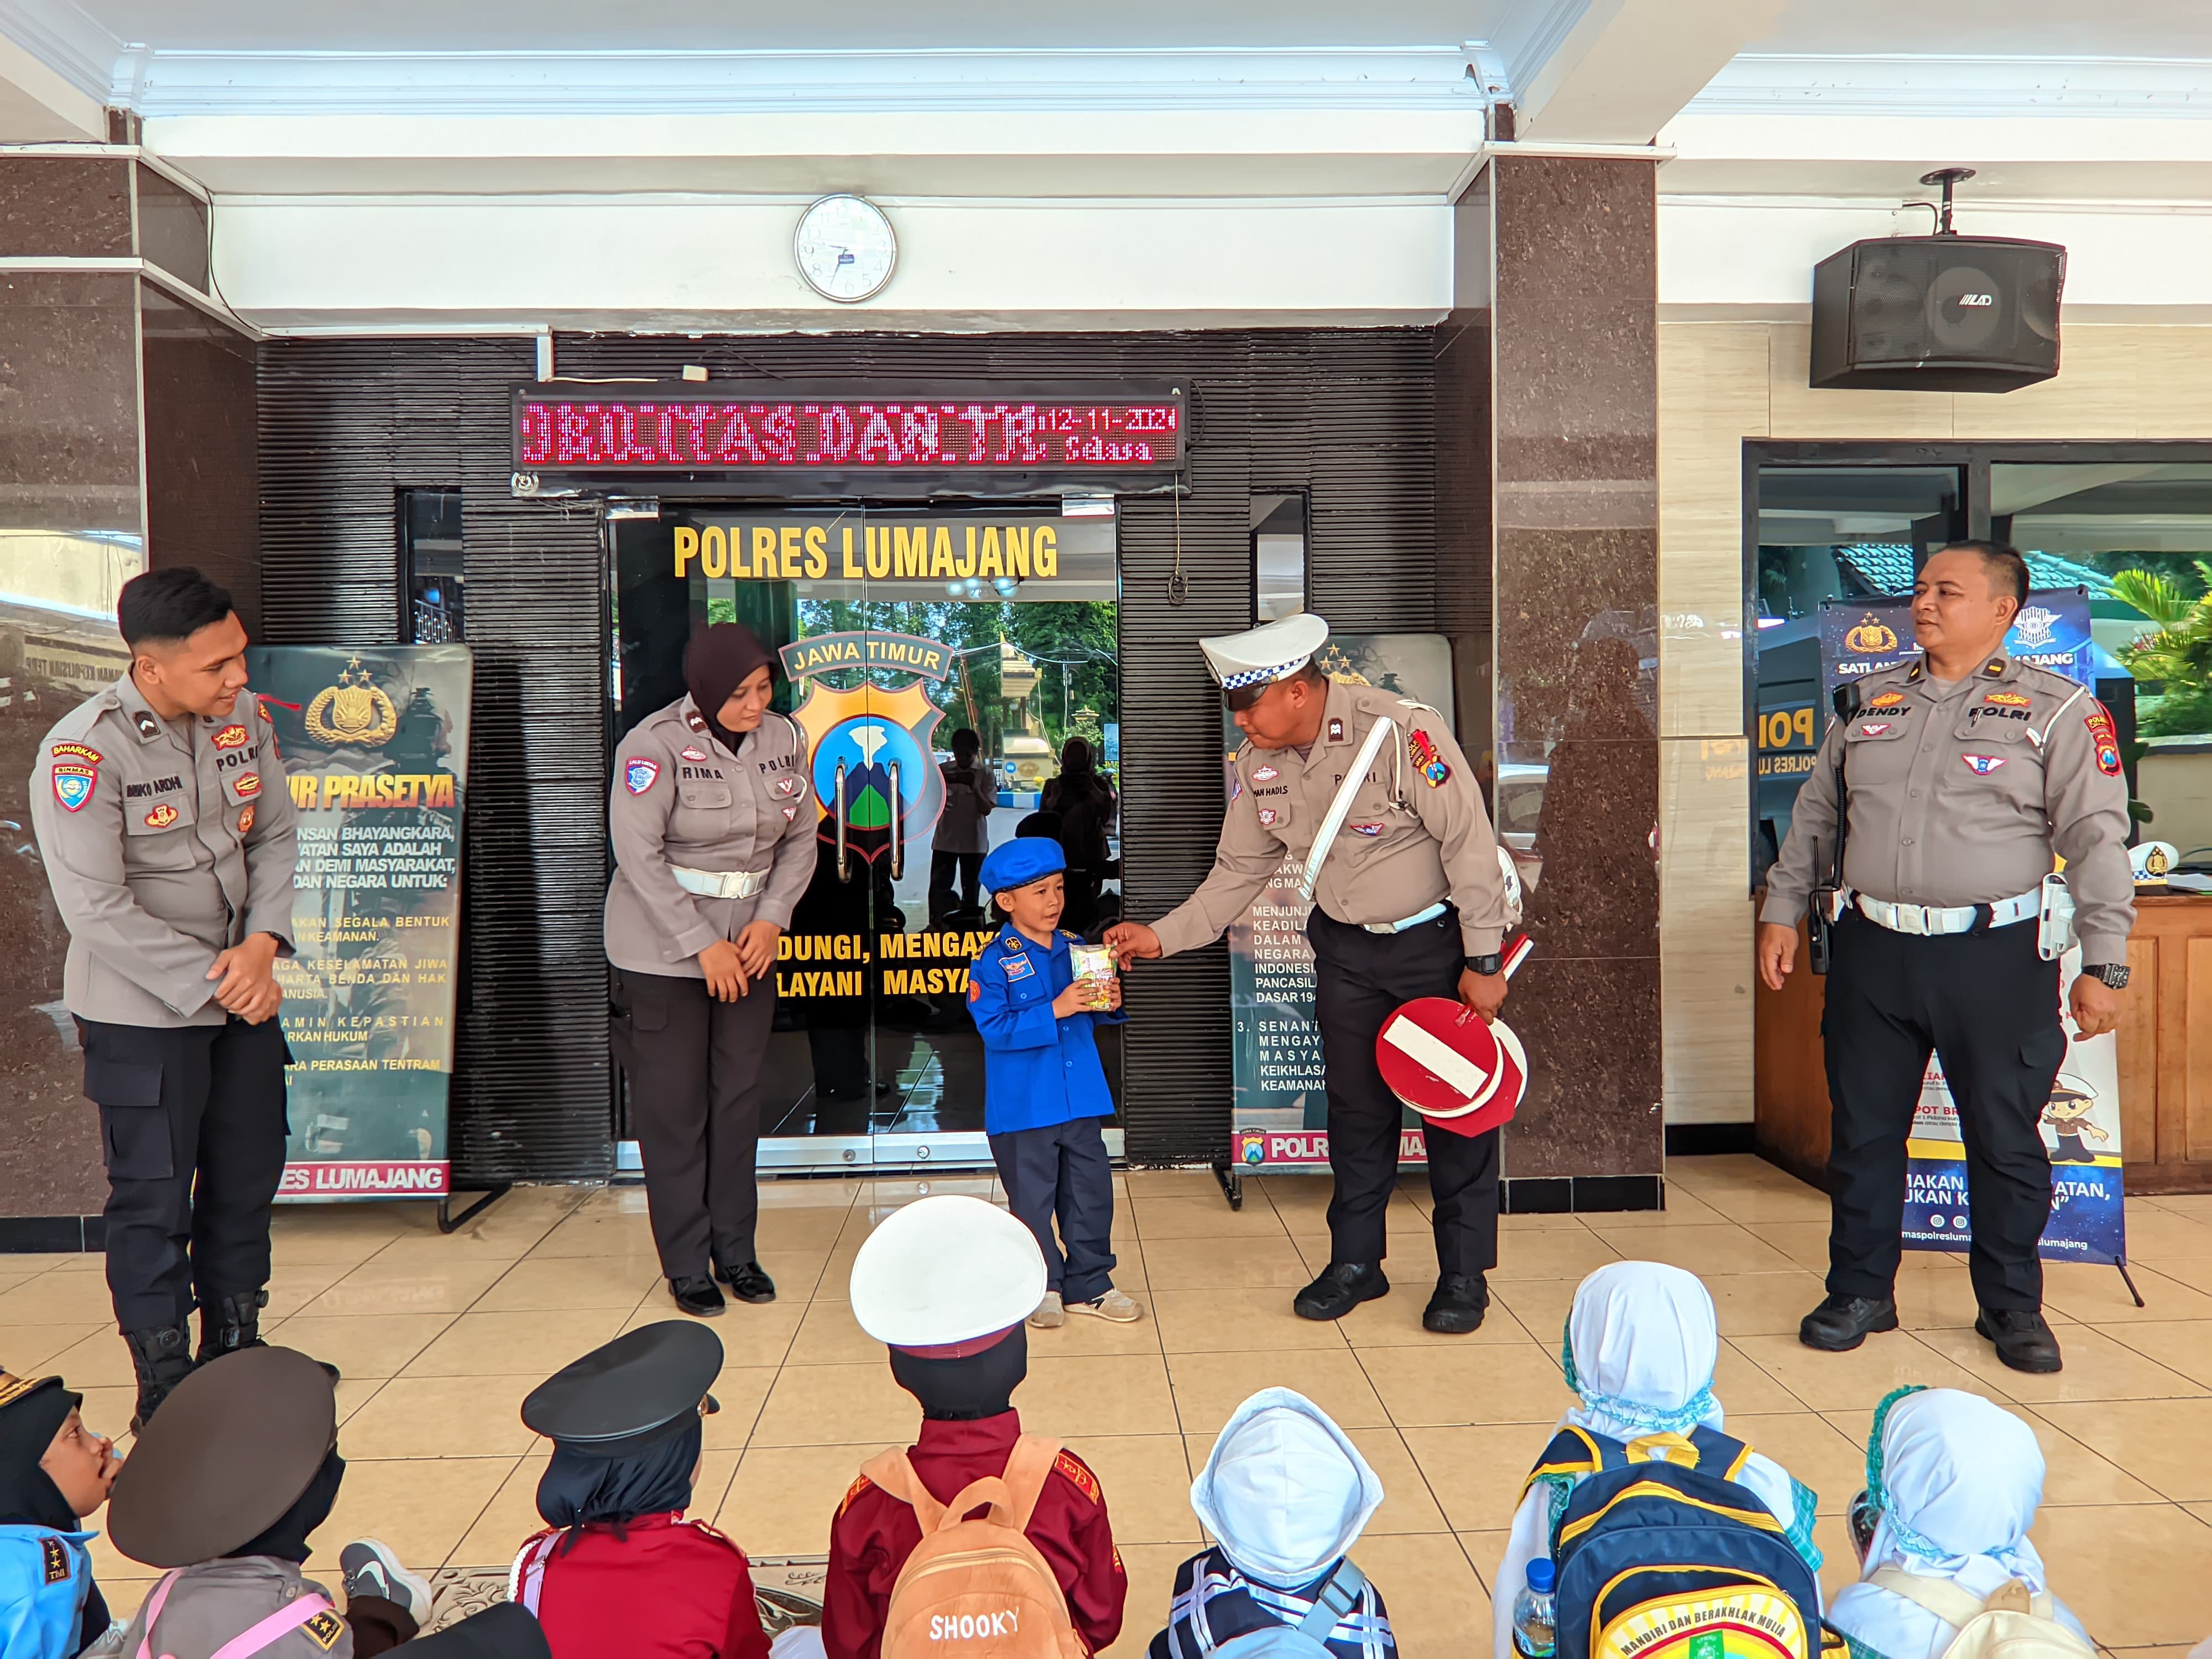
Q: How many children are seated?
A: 7